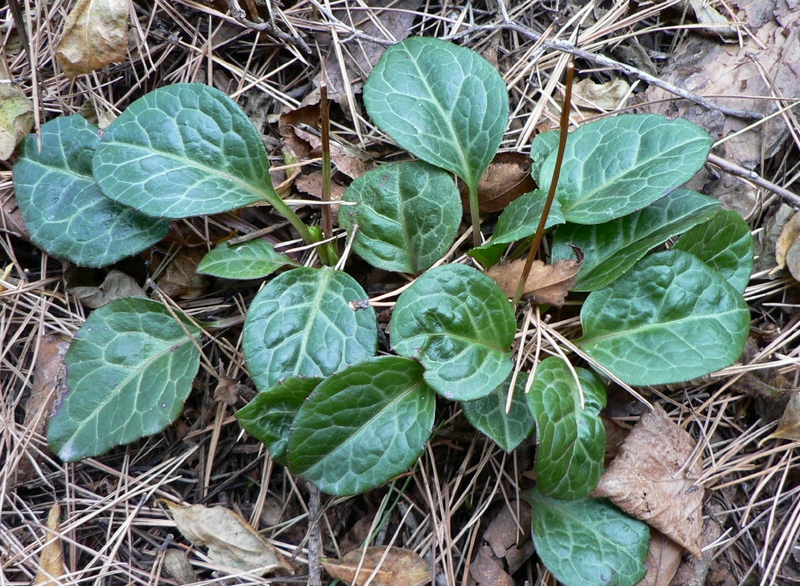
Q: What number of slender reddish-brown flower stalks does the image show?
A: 2